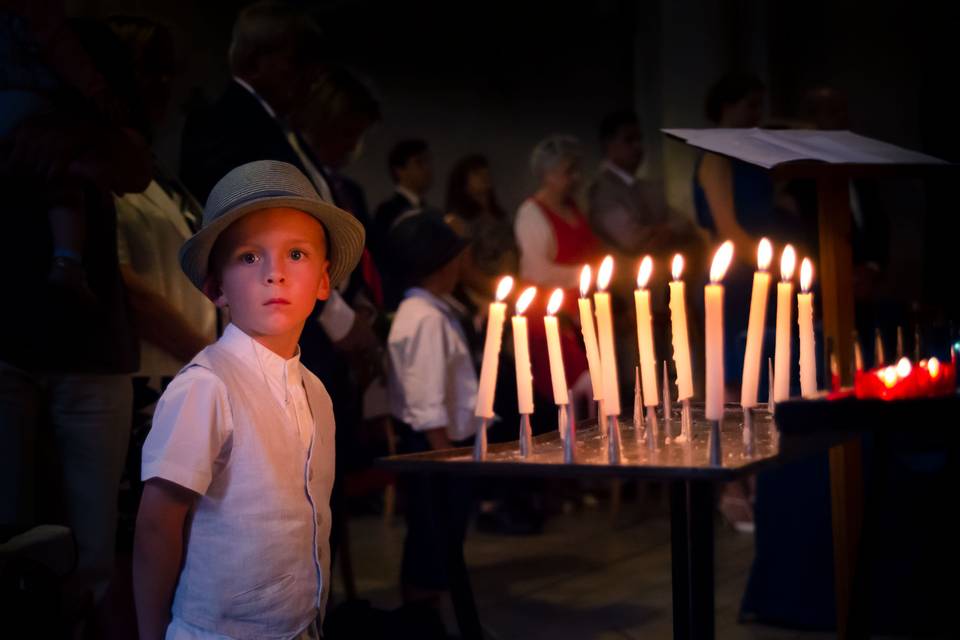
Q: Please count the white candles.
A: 11